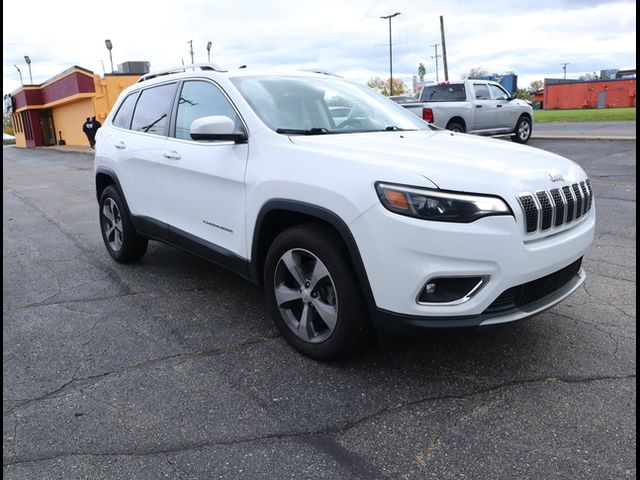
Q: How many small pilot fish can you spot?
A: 0